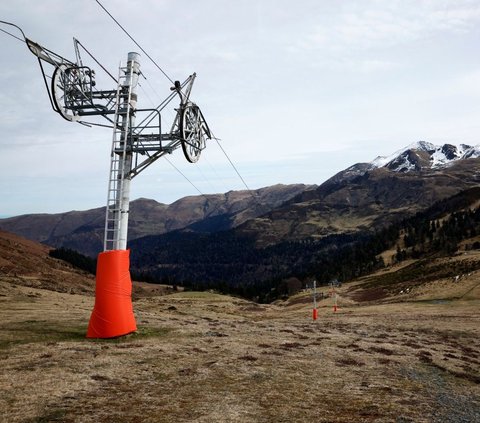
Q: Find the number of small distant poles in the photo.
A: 2